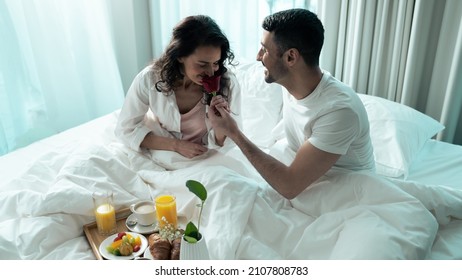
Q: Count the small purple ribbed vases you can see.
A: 0